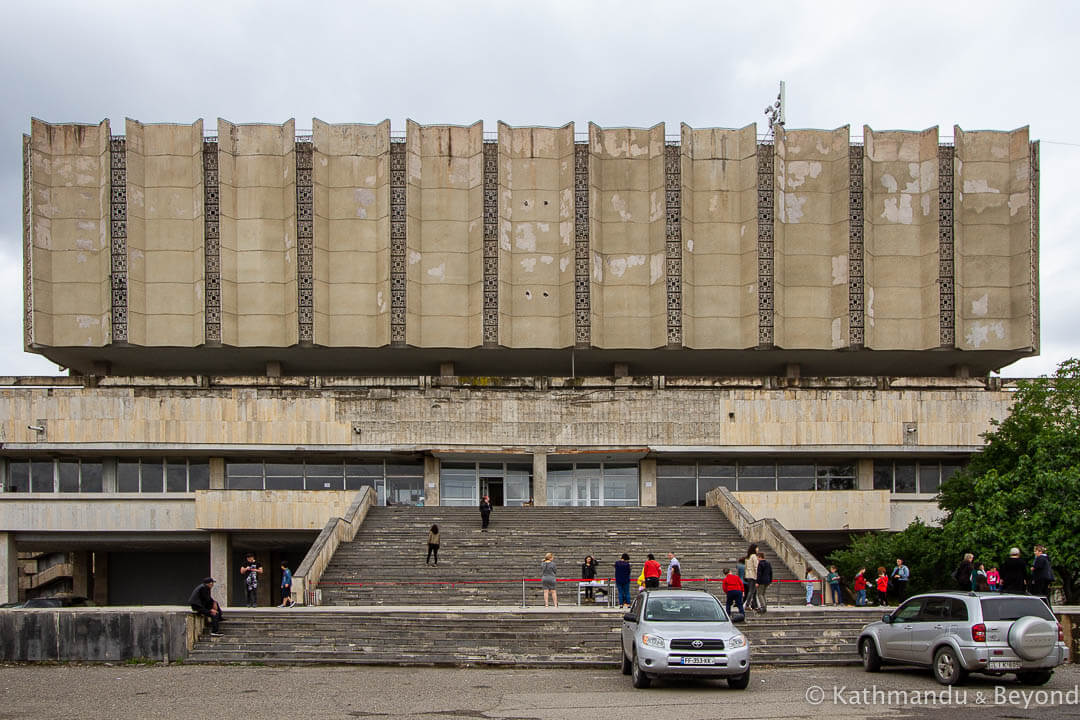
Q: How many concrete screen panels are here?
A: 11